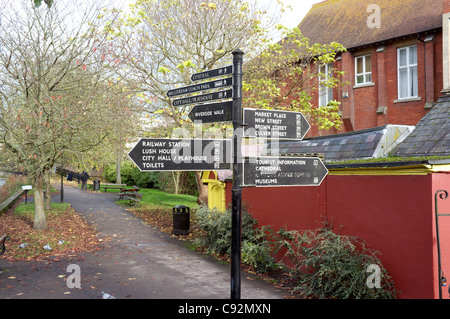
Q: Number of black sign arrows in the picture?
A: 7